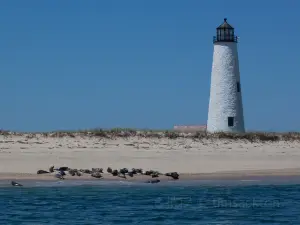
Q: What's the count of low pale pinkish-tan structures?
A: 1